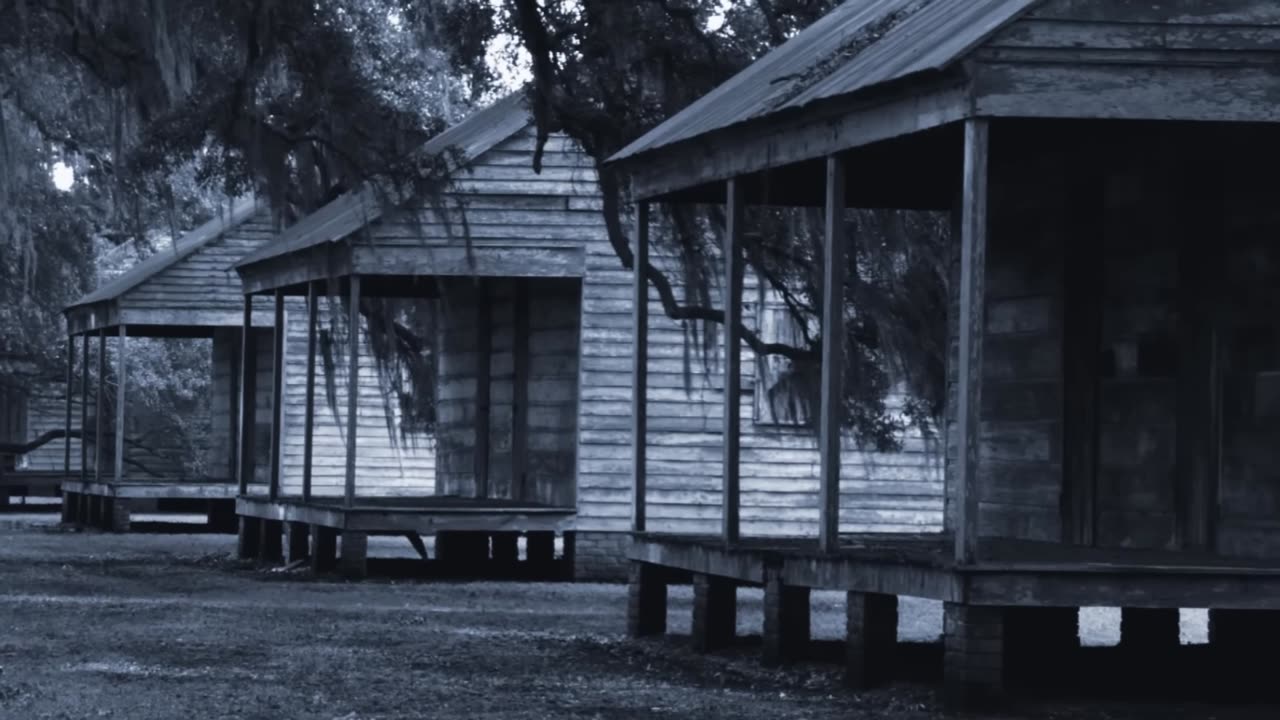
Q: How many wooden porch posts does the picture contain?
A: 12